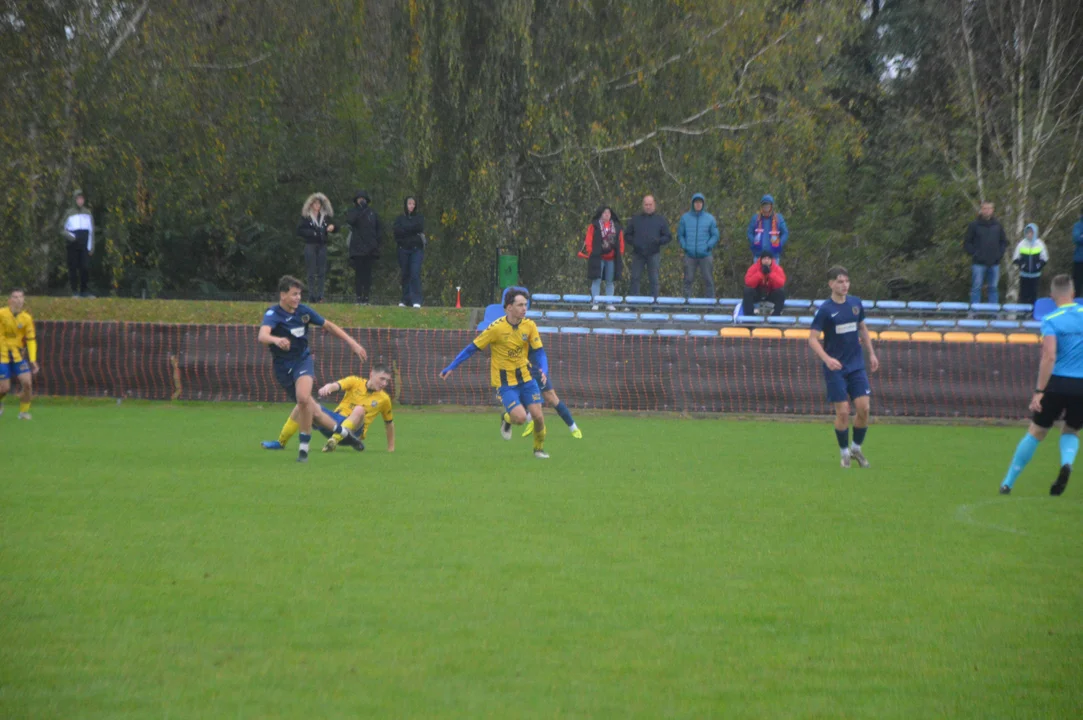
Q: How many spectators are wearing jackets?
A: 12